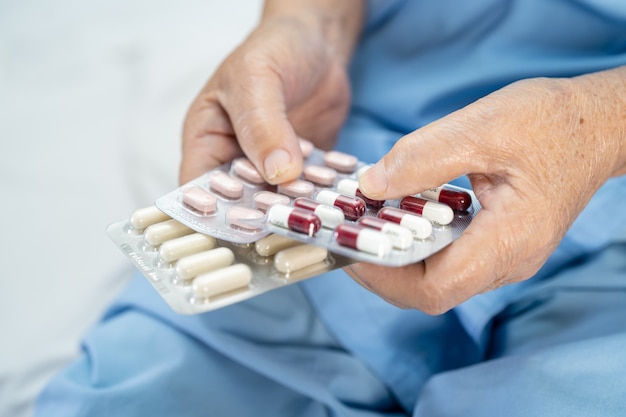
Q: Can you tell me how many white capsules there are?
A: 7